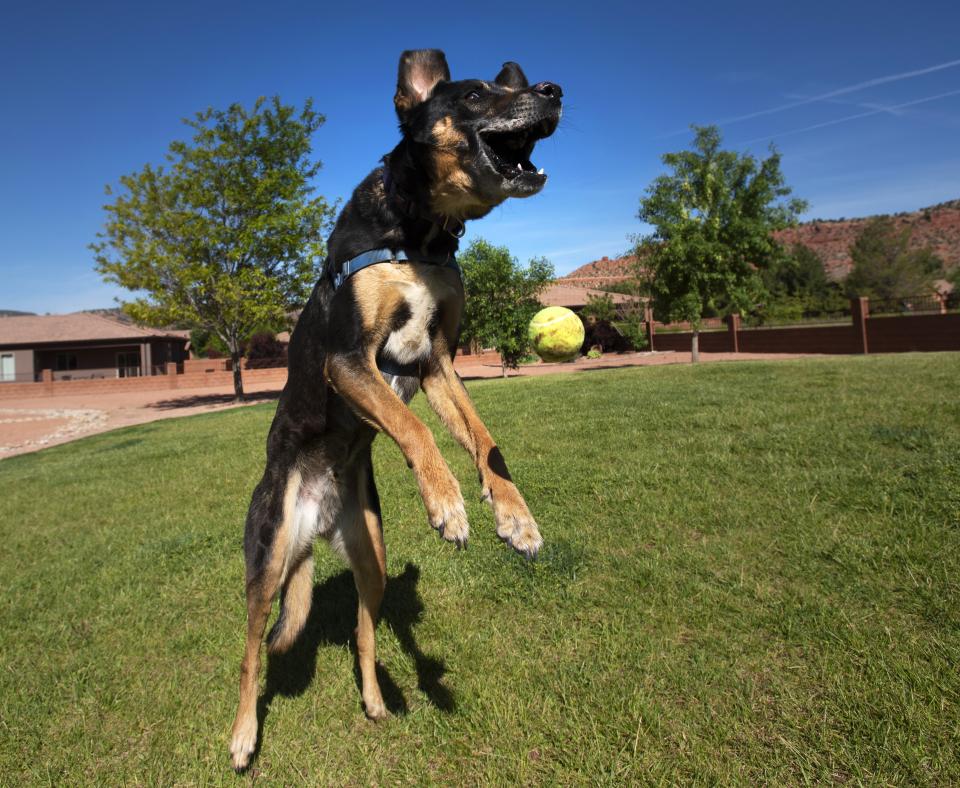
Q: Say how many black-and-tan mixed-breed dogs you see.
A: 1